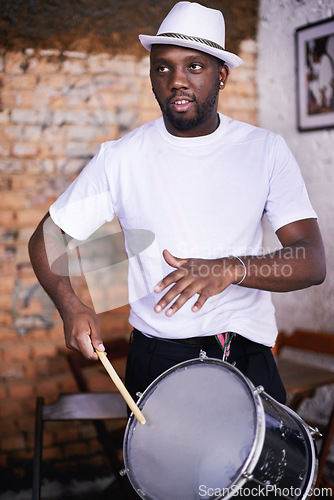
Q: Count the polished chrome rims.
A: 2